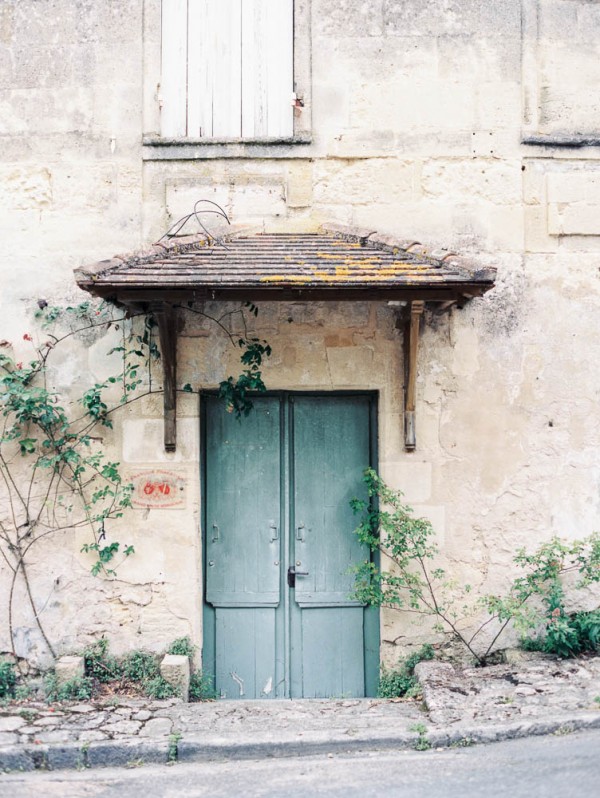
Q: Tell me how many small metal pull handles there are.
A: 3